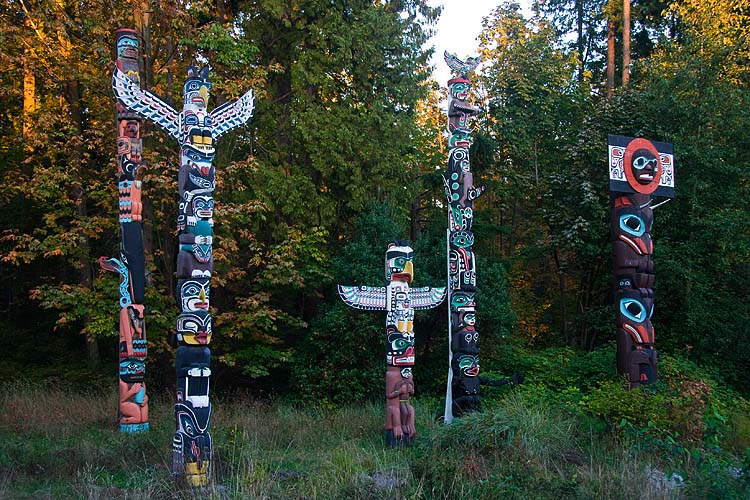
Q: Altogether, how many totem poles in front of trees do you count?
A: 5